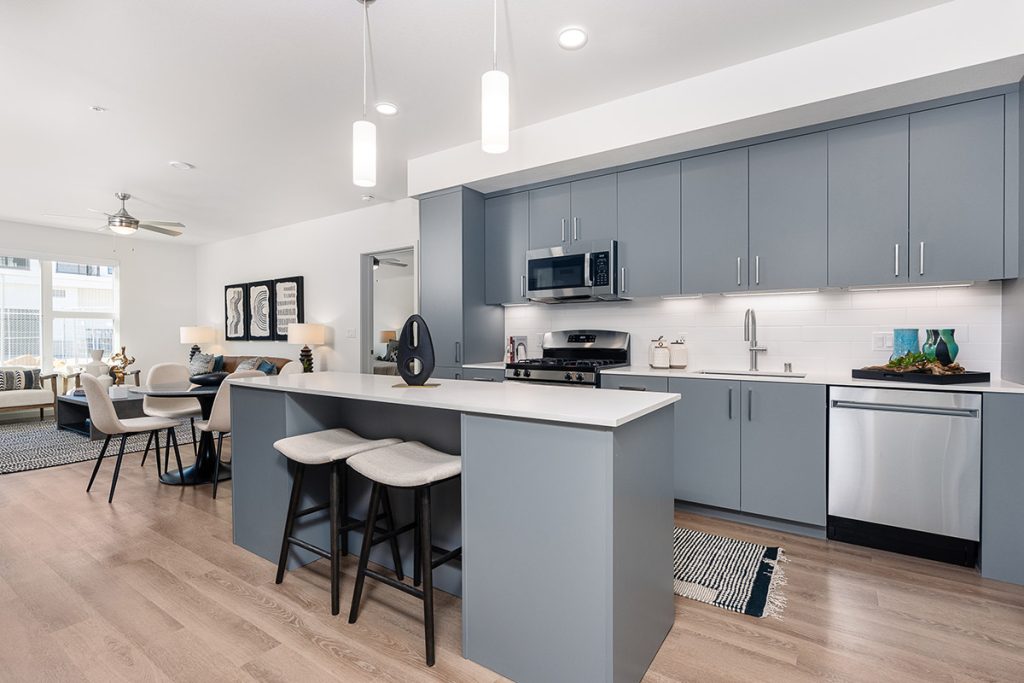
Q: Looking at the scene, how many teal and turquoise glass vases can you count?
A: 2